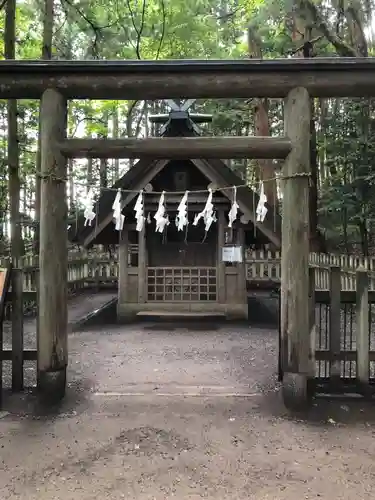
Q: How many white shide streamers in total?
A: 8